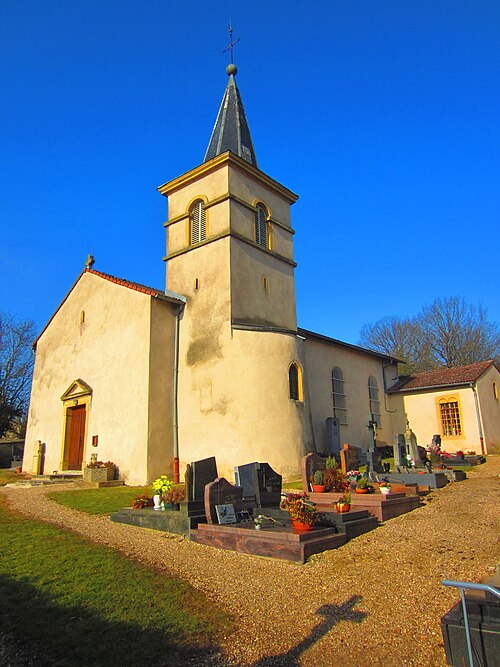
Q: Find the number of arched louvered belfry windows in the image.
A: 2